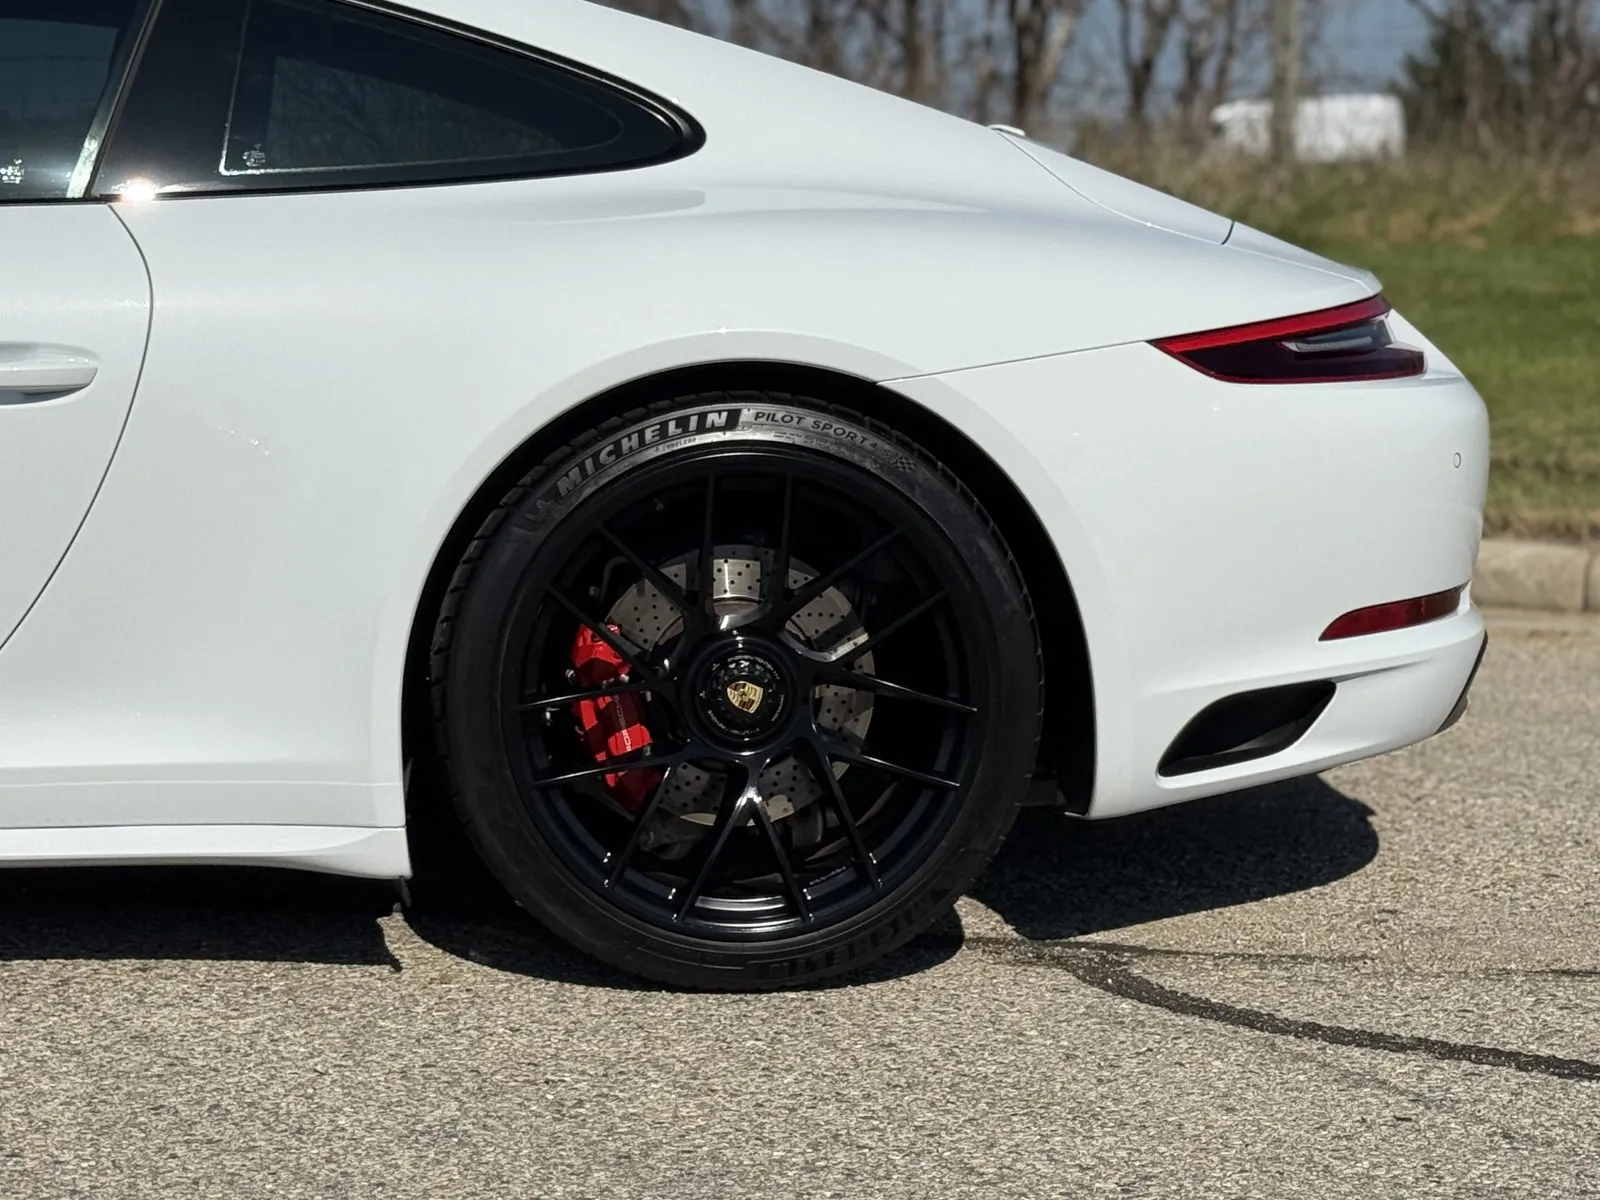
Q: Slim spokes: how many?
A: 14